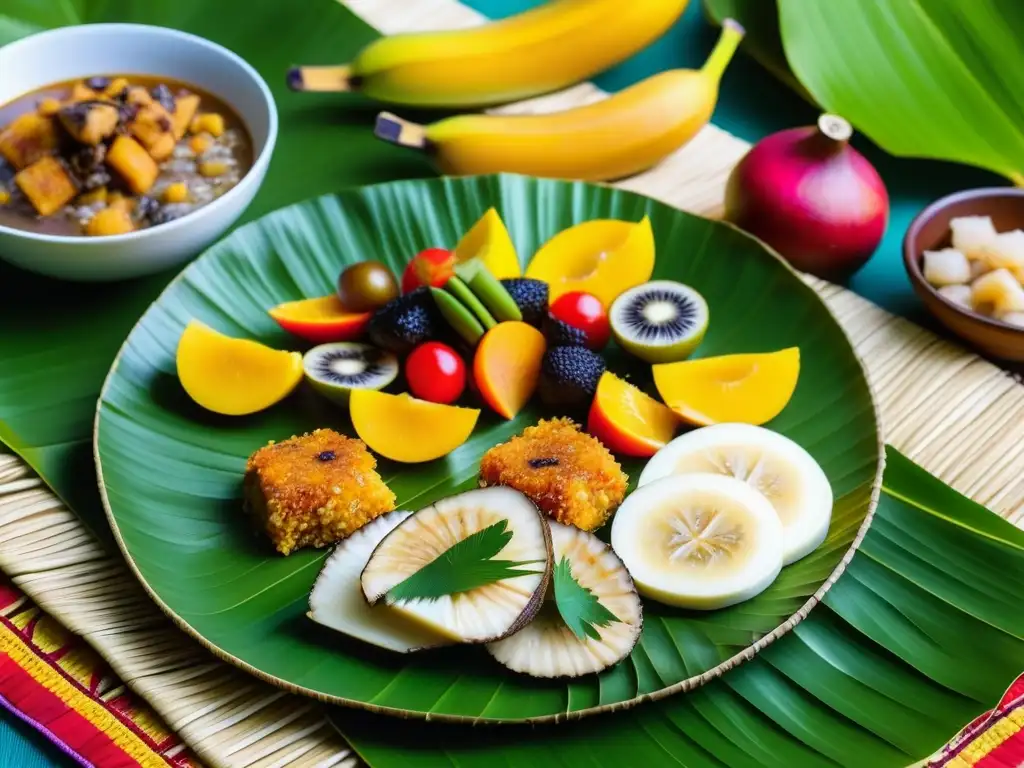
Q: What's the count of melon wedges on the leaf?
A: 5